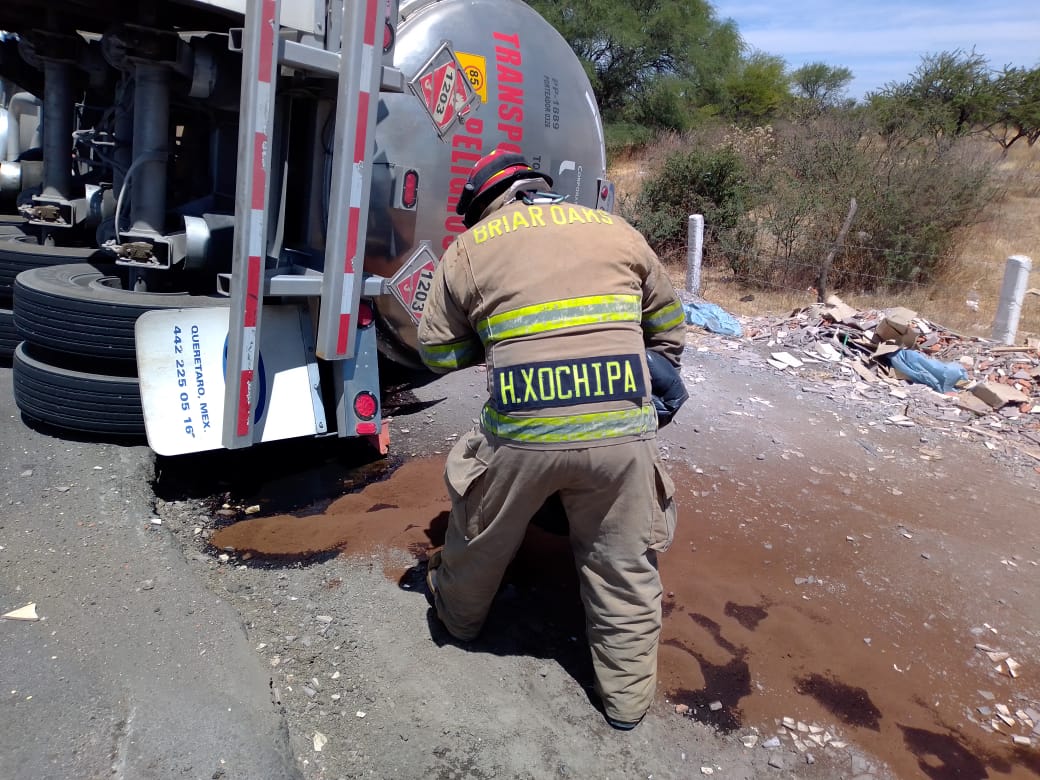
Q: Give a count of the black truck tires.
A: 4